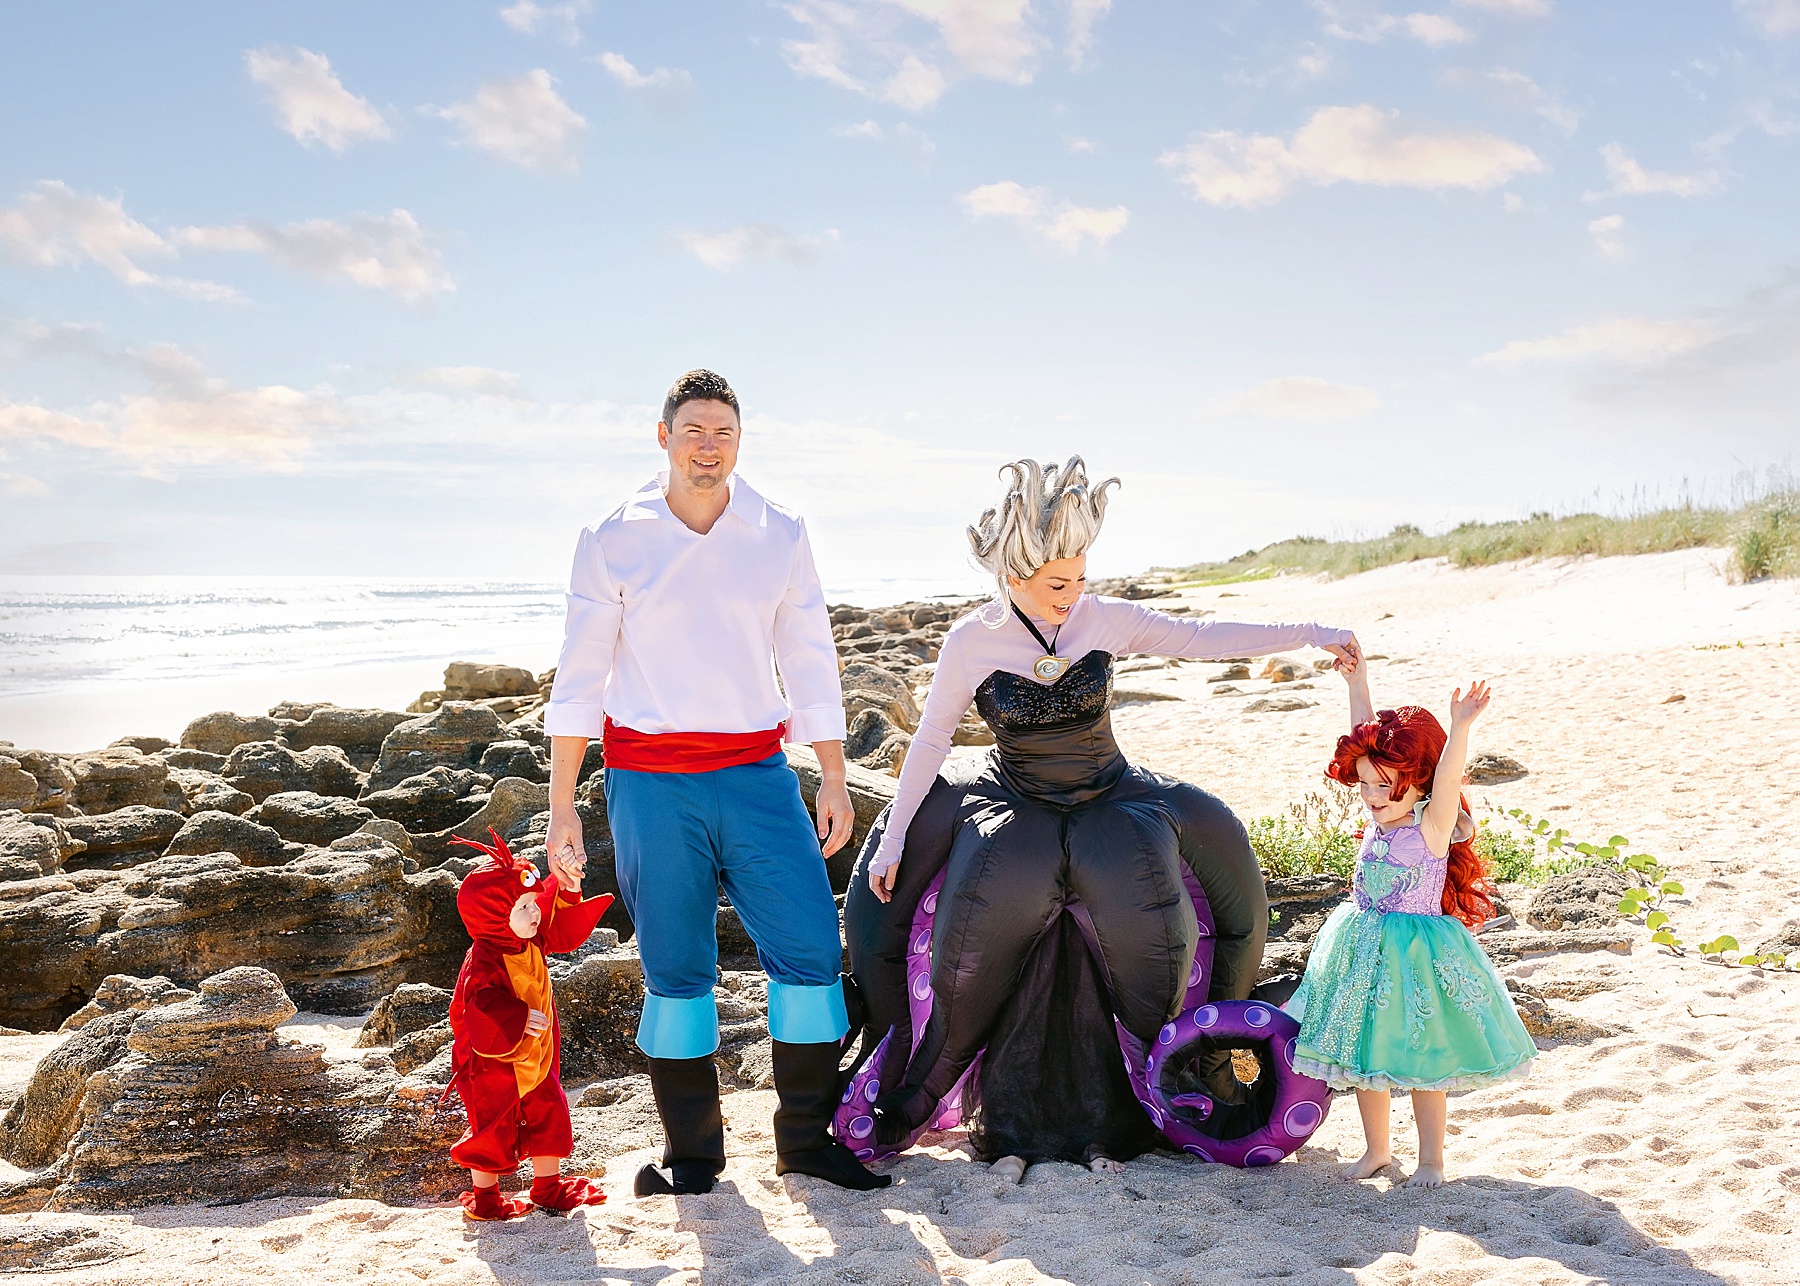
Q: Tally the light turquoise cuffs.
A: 2